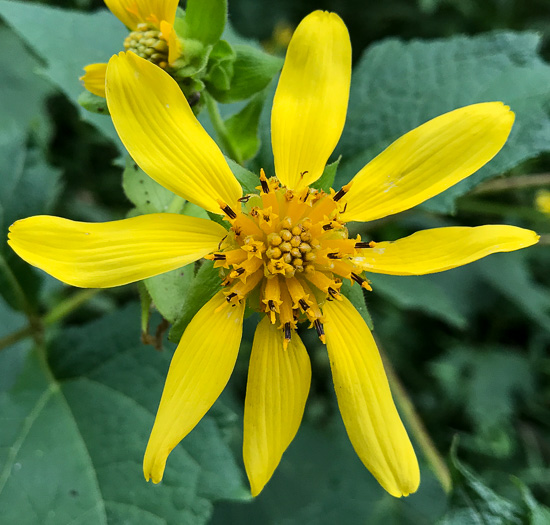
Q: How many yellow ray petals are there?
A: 8